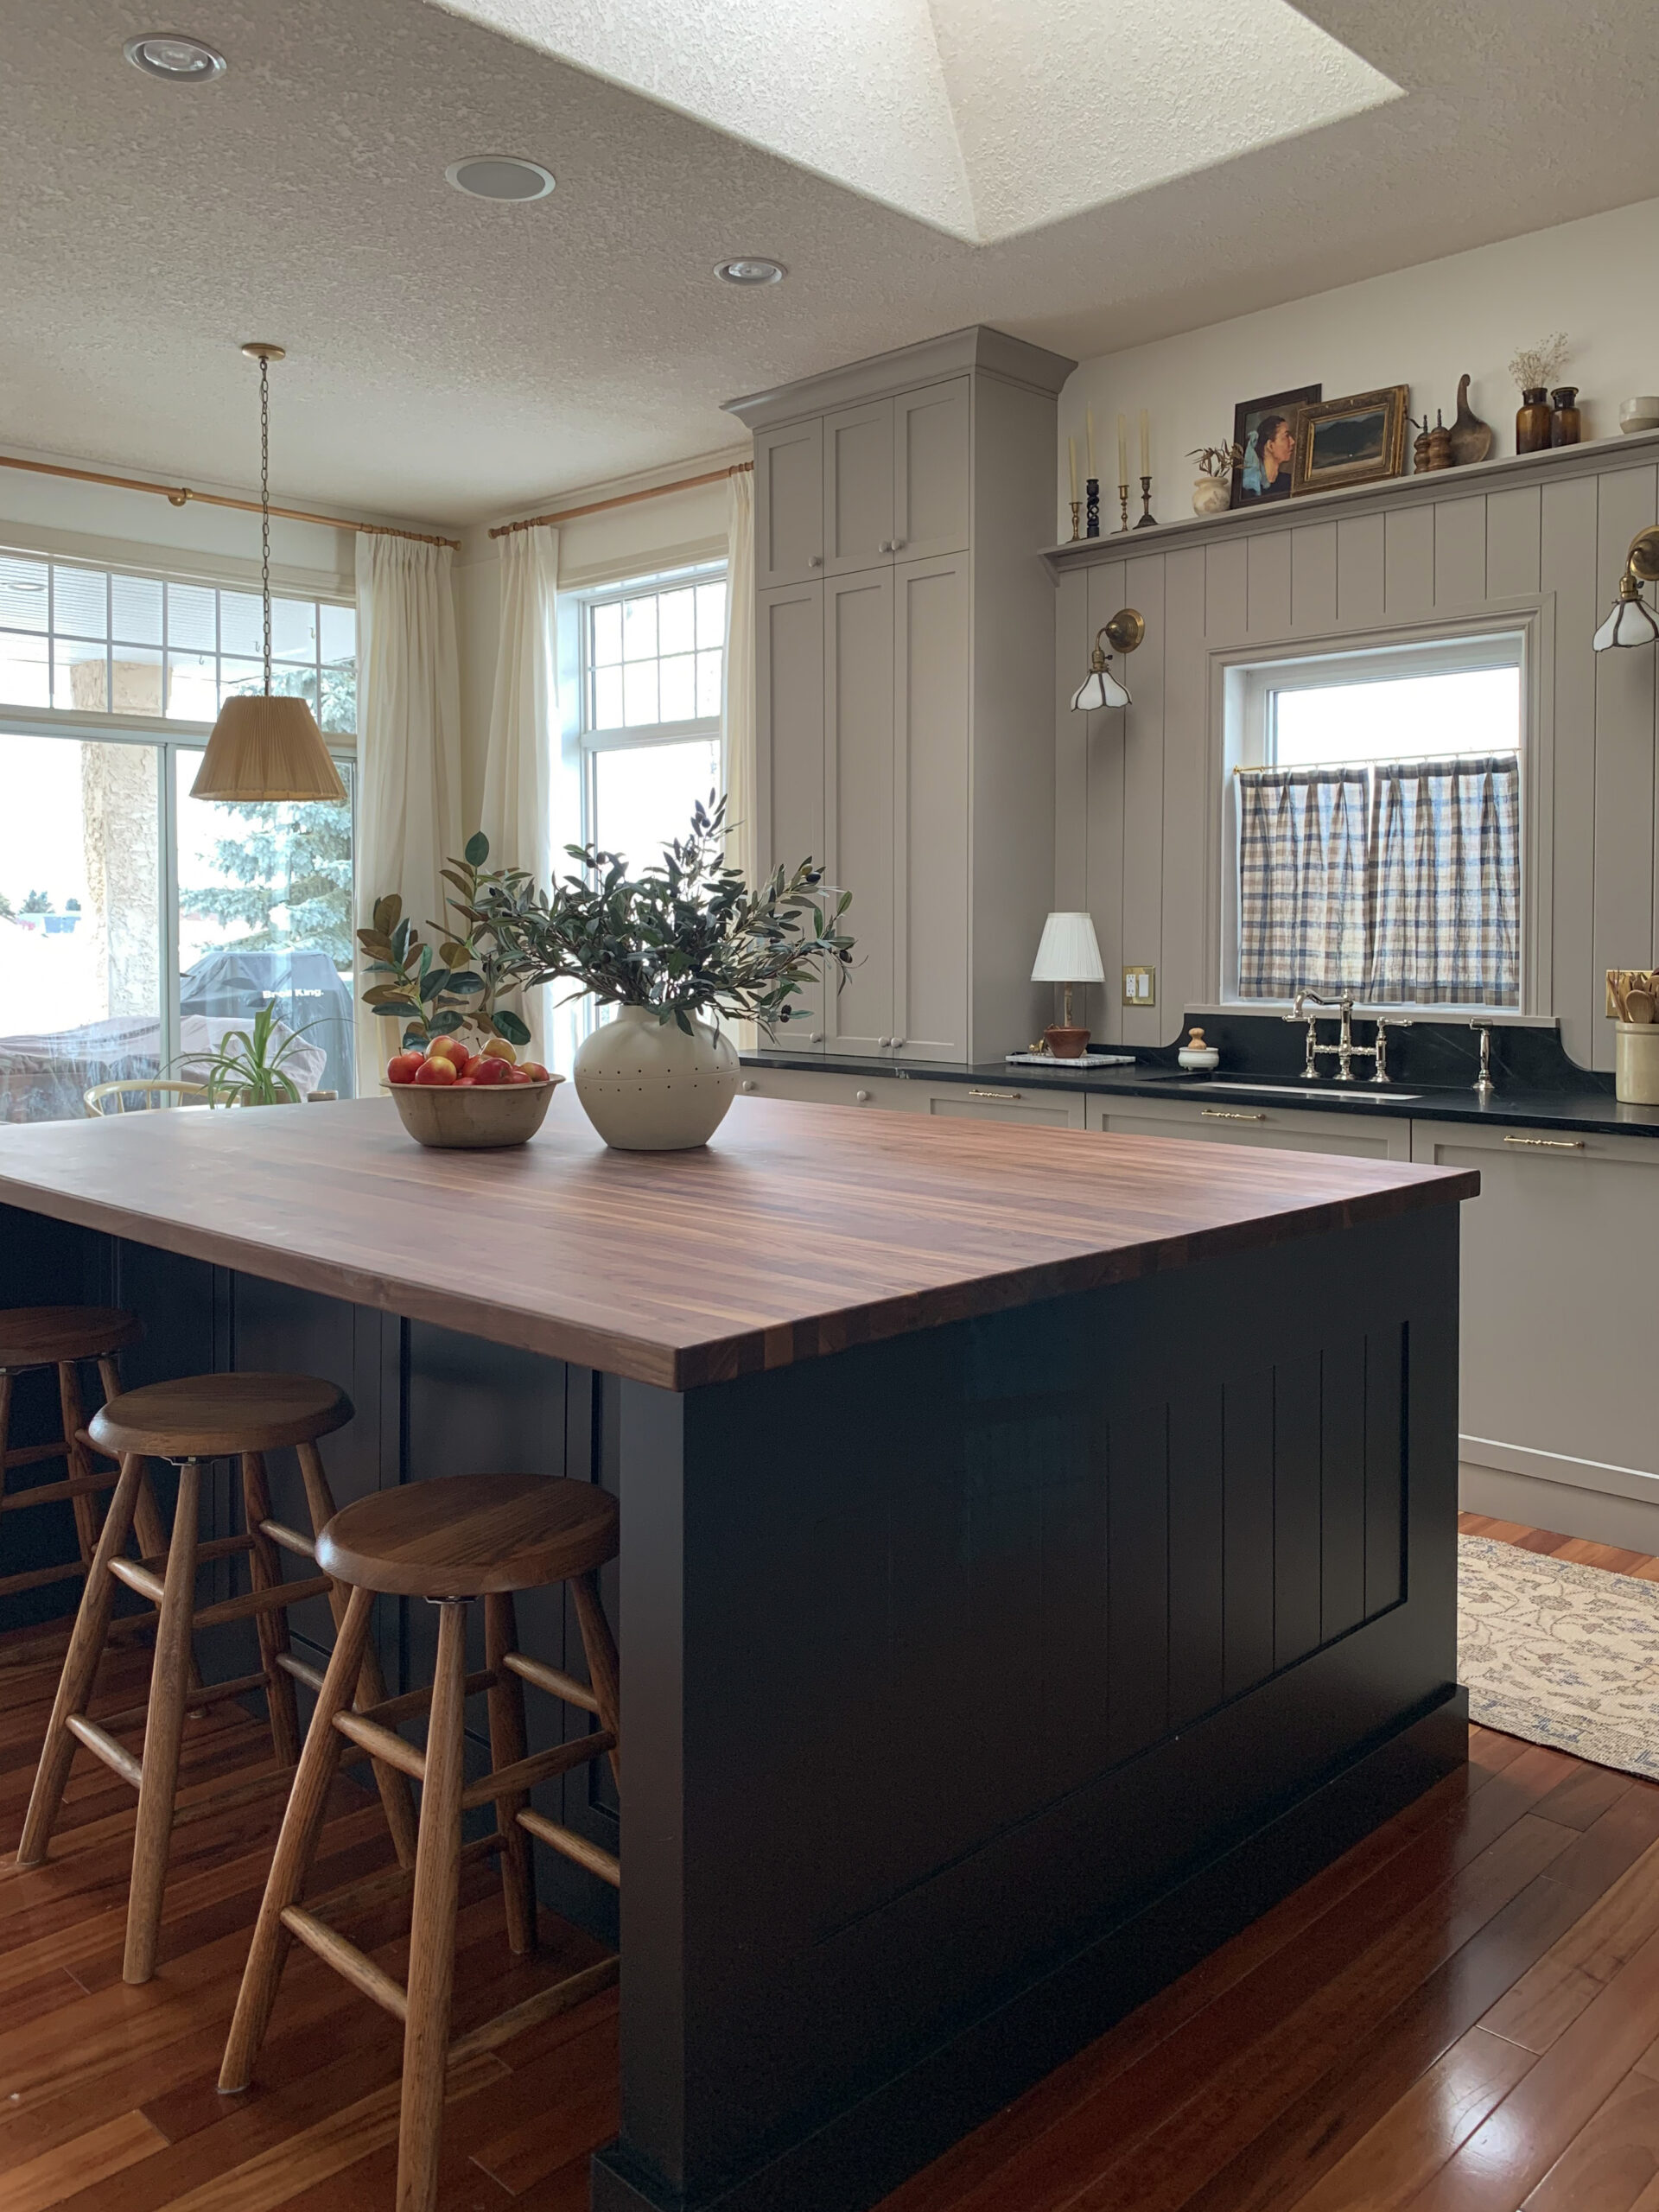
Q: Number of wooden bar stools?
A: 3